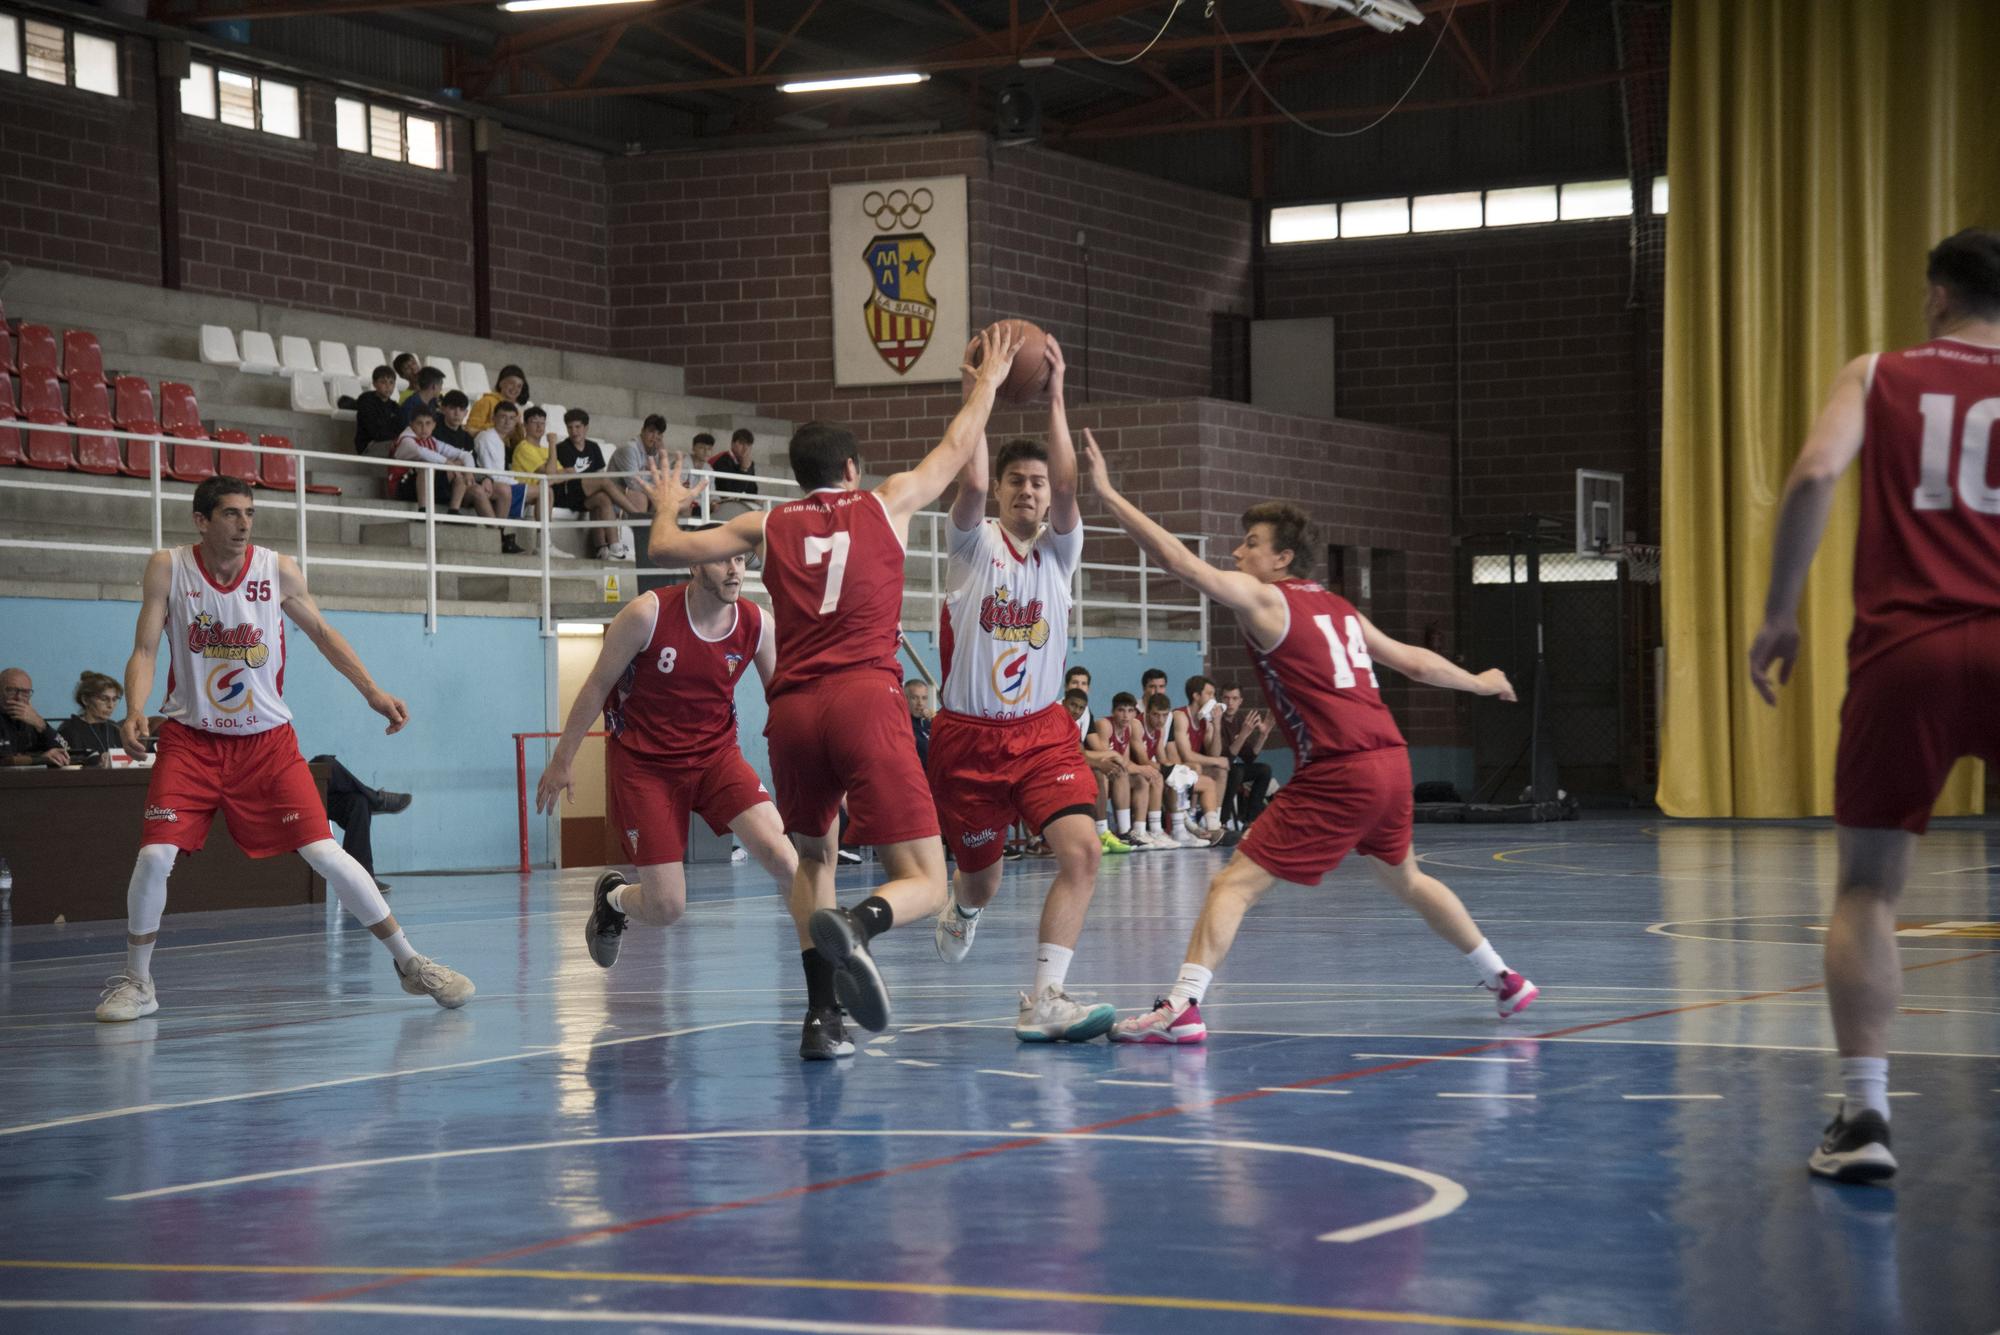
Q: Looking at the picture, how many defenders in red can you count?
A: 4